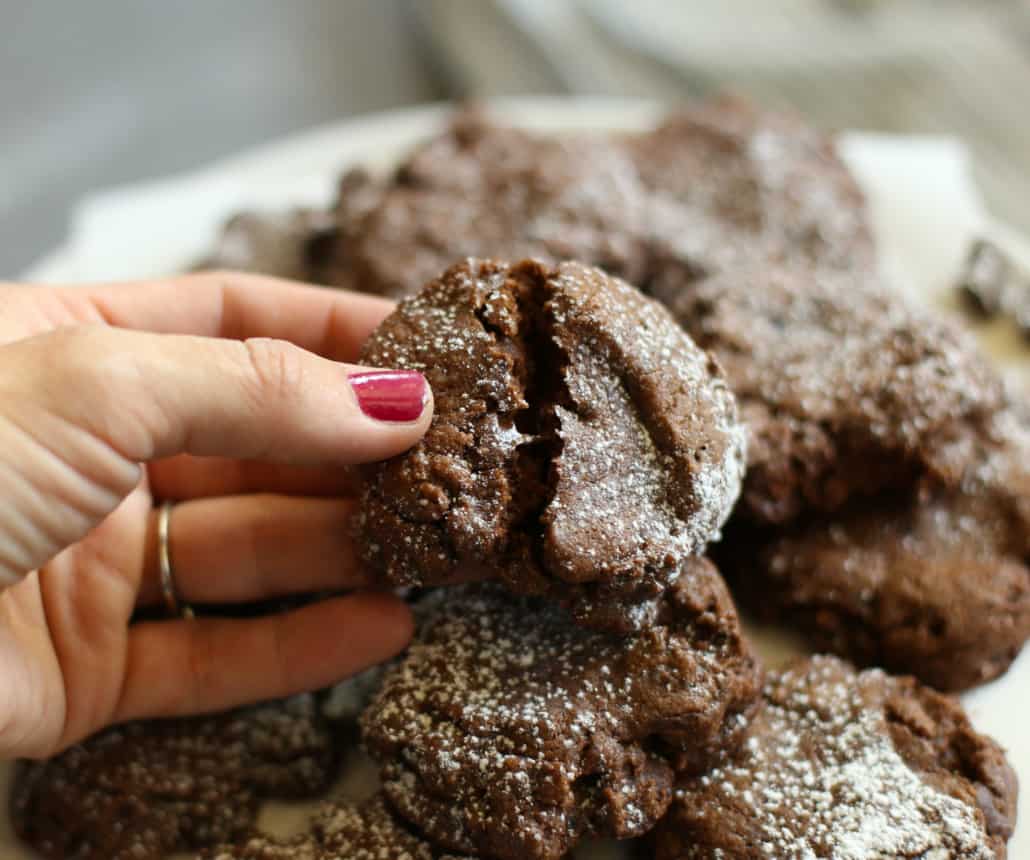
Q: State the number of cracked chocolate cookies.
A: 1